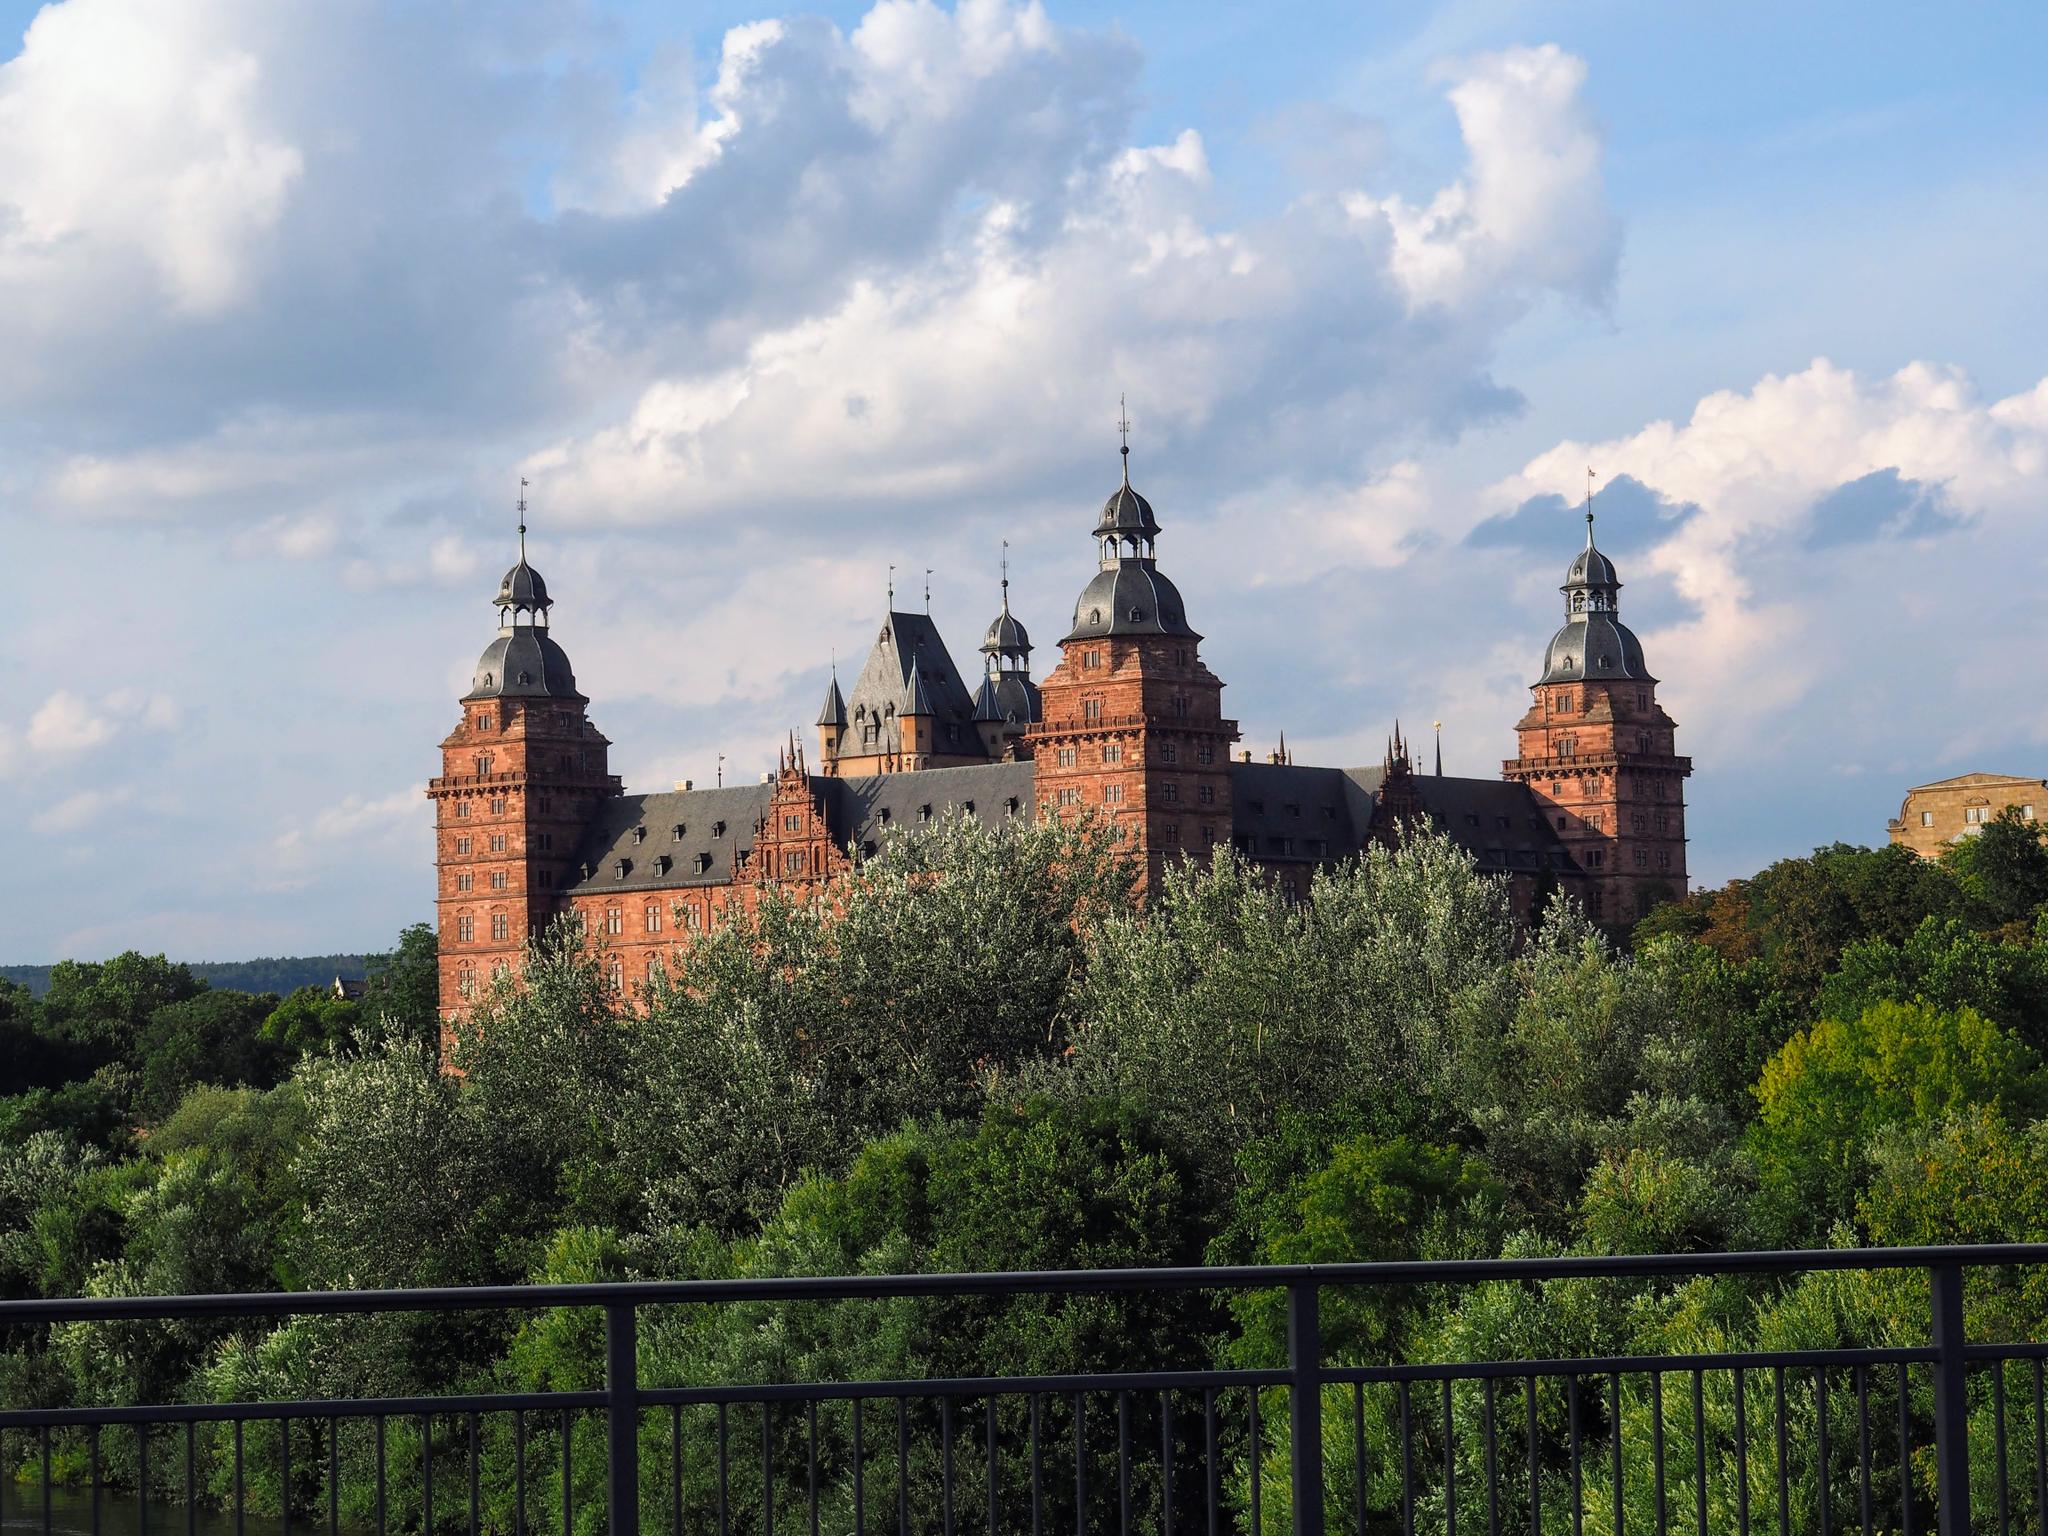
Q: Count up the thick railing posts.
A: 3